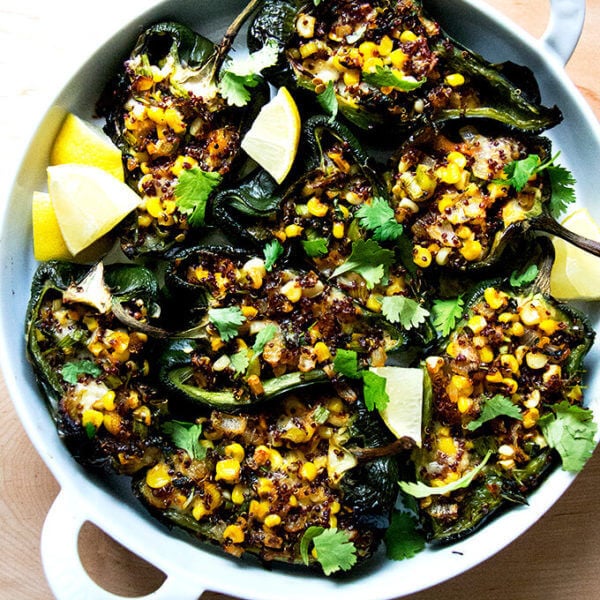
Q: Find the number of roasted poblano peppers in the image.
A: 8